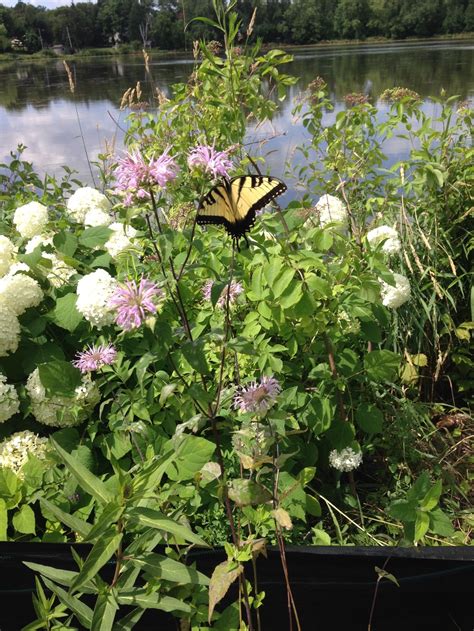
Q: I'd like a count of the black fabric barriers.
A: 1